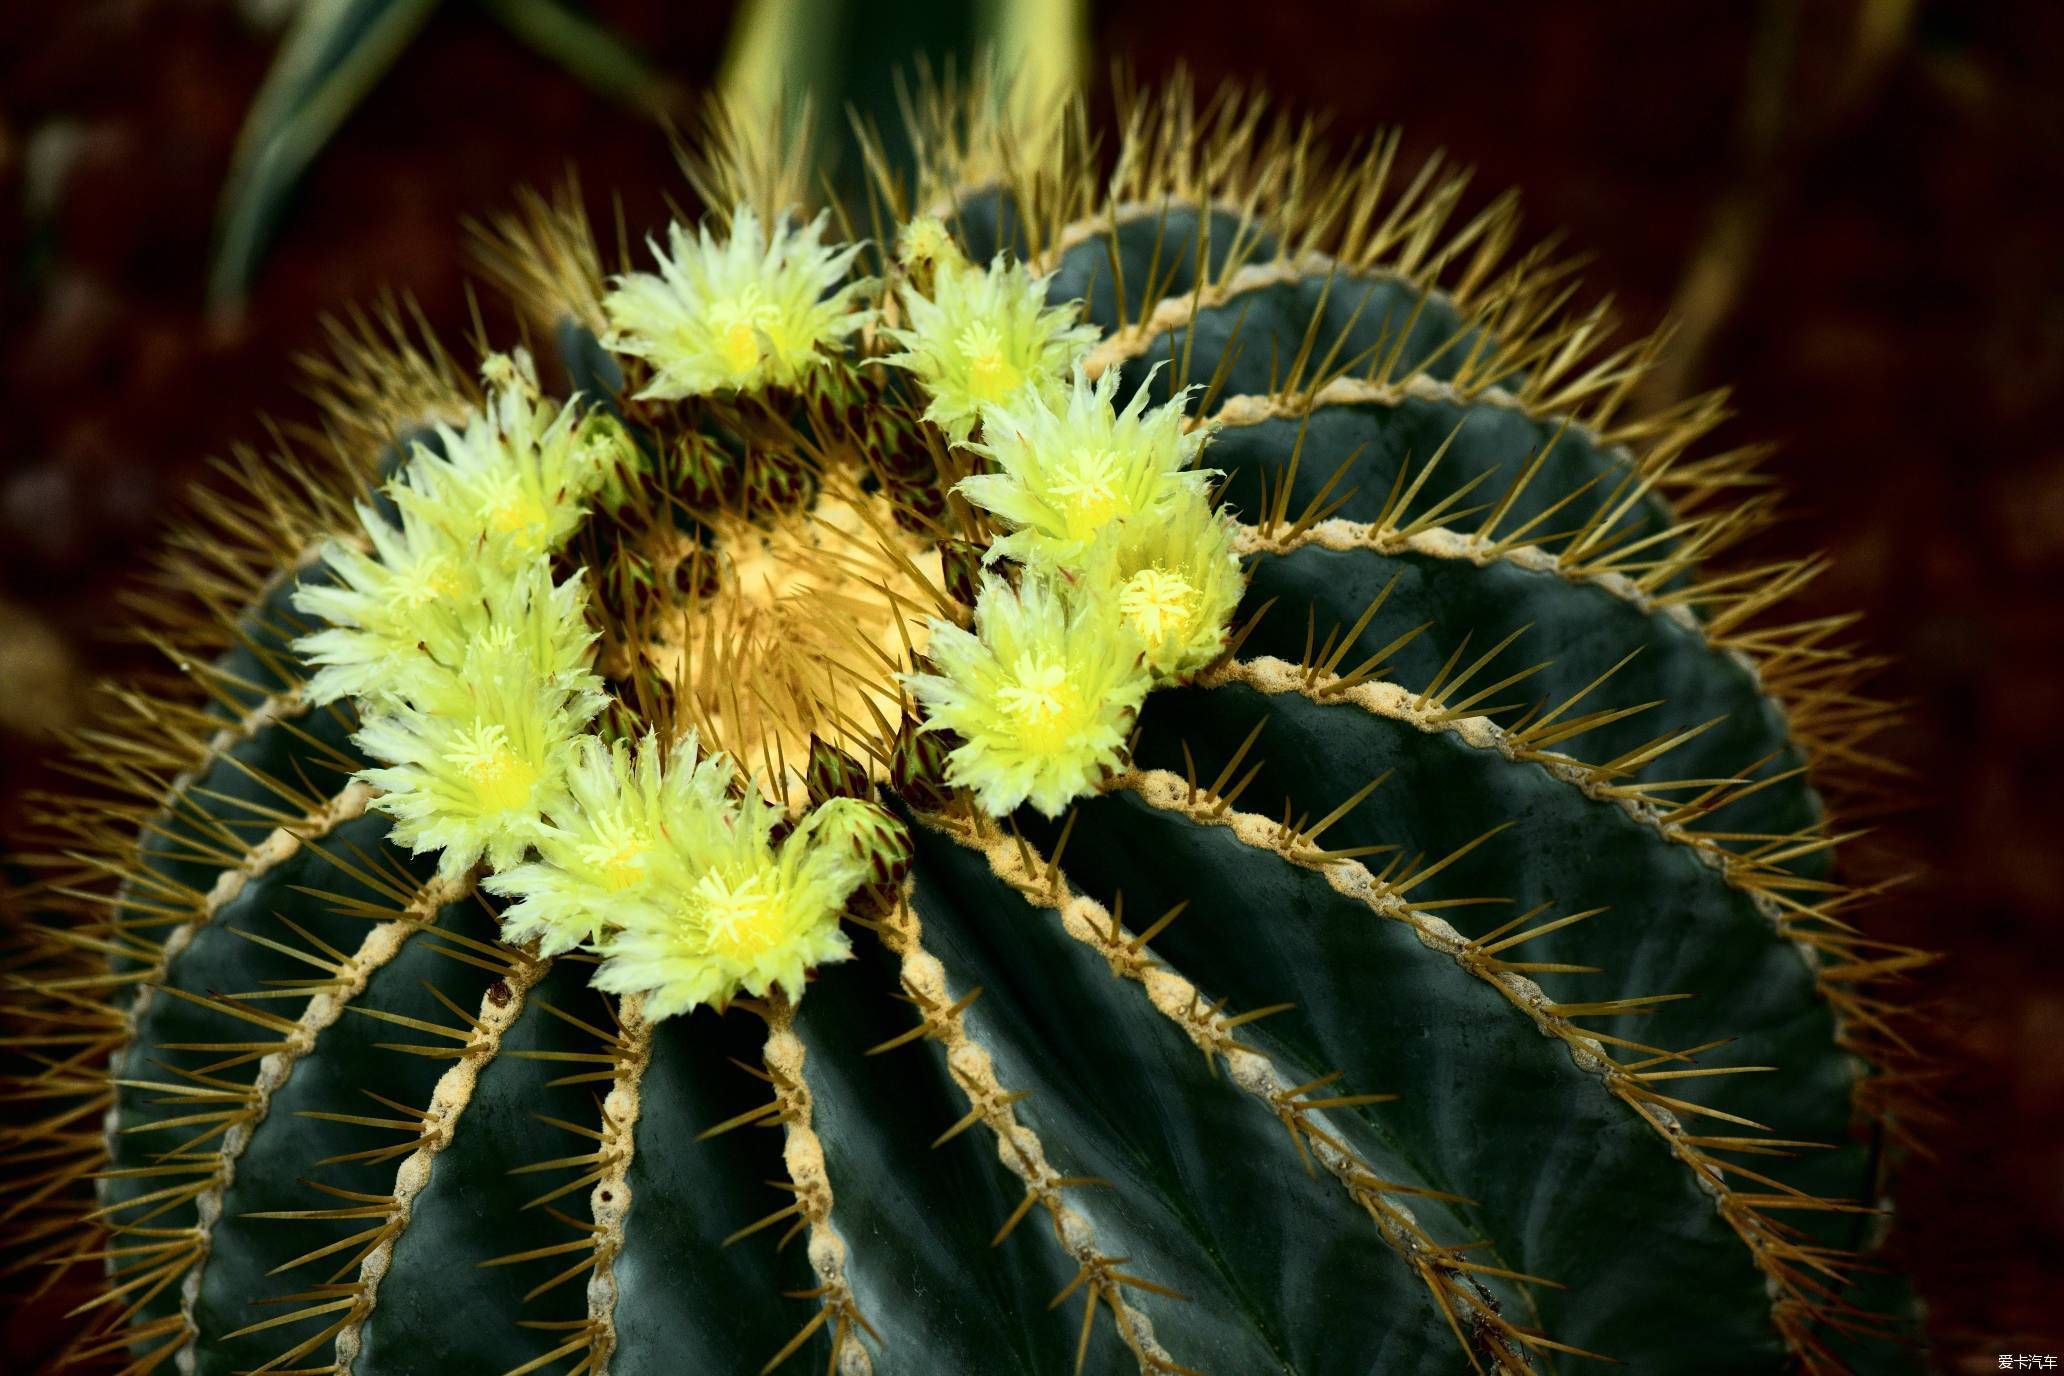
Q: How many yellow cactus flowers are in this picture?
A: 11